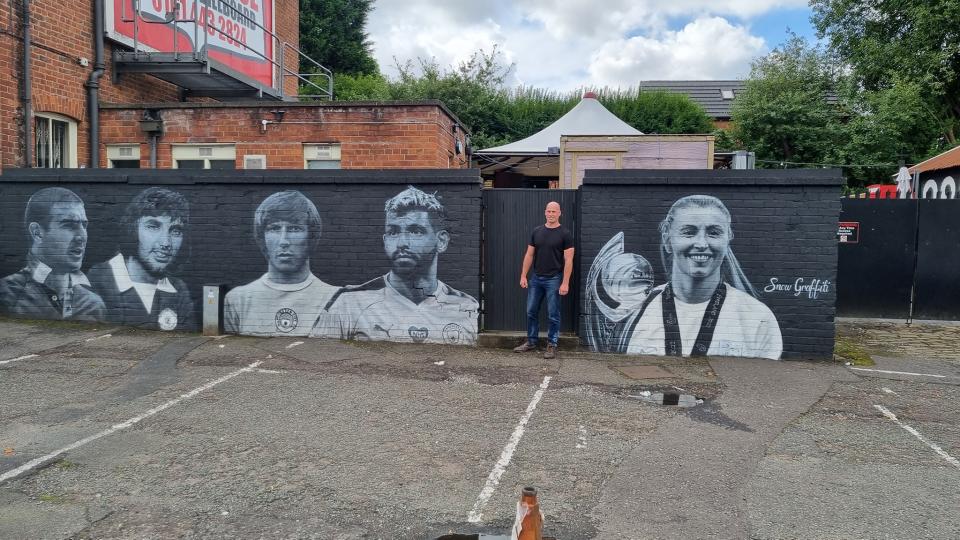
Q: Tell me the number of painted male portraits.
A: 4